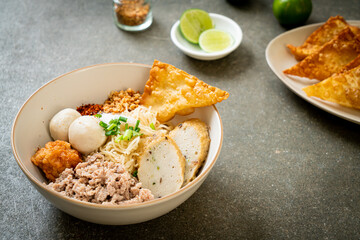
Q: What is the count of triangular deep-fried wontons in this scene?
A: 4